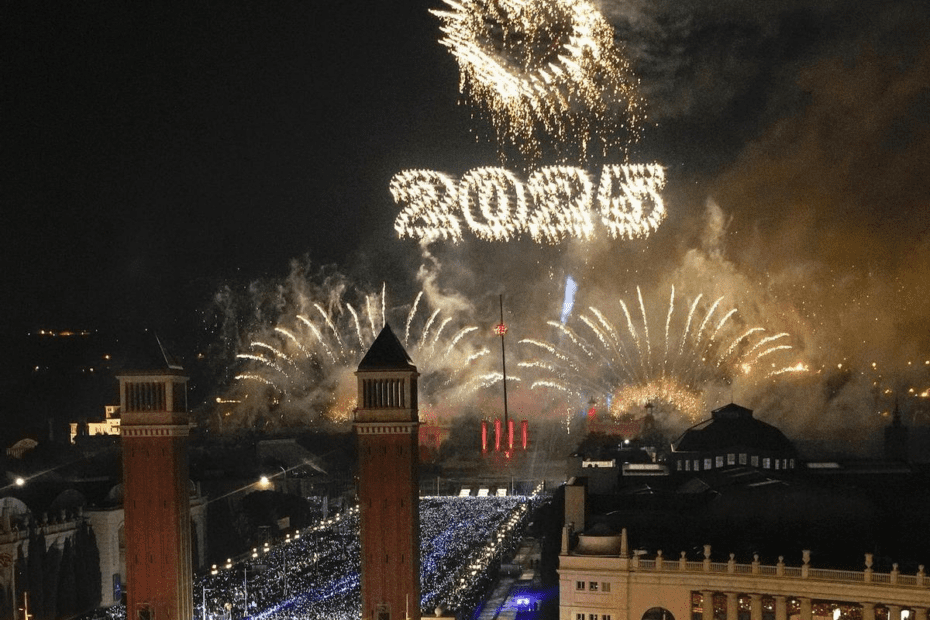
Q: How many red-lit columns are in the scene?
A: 4